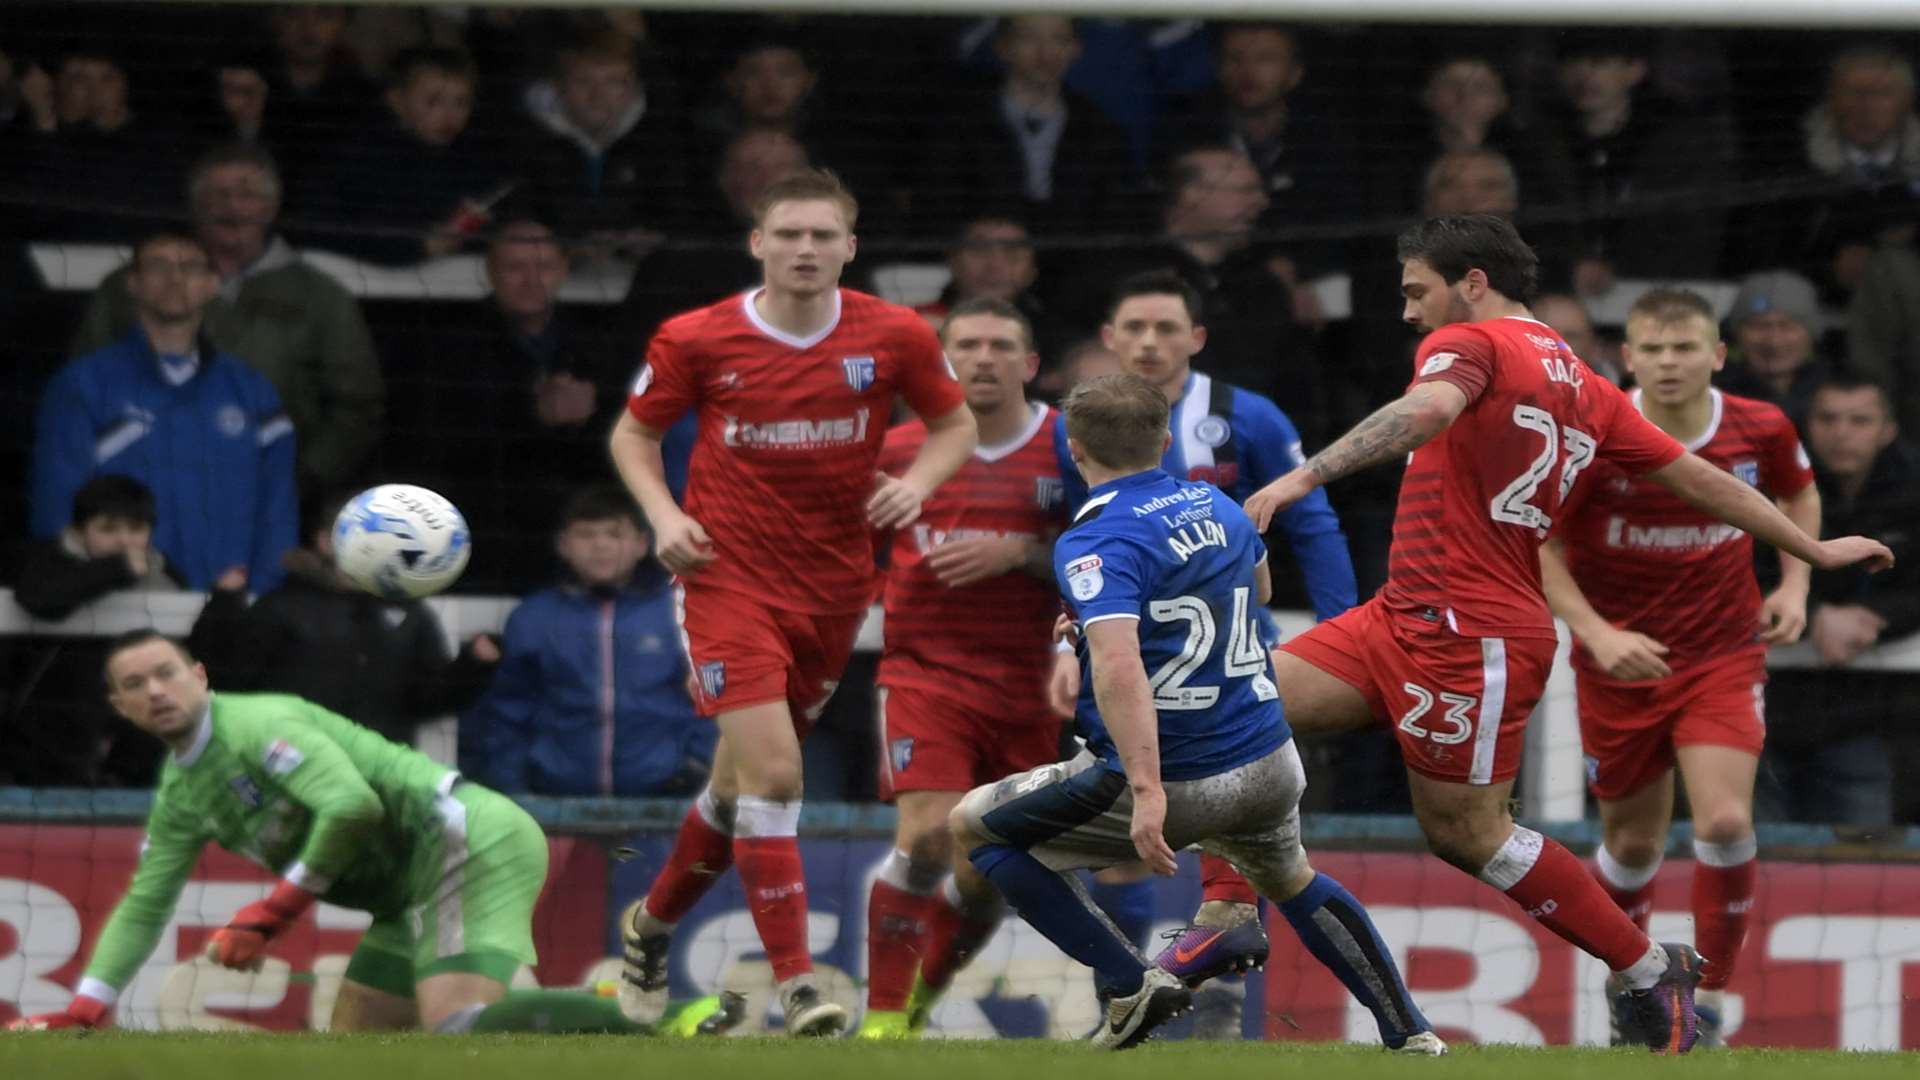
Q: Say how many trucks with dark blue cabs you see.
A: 0